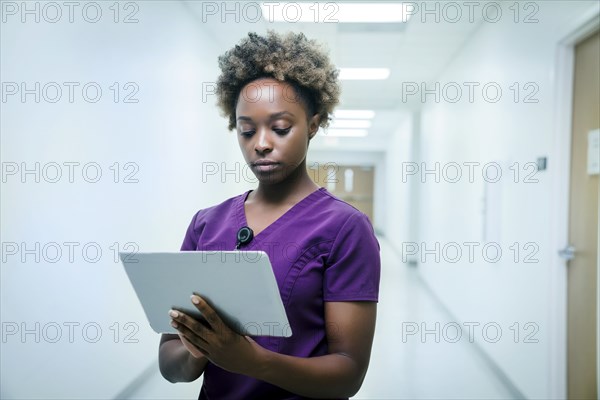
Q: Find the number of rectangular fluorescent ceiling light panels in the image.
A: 5